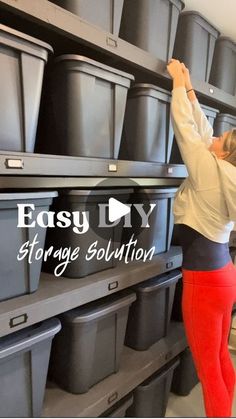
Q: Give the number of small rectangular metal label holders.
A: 10